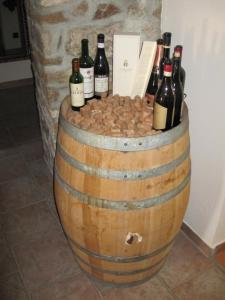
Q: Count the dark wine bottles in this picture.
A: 7